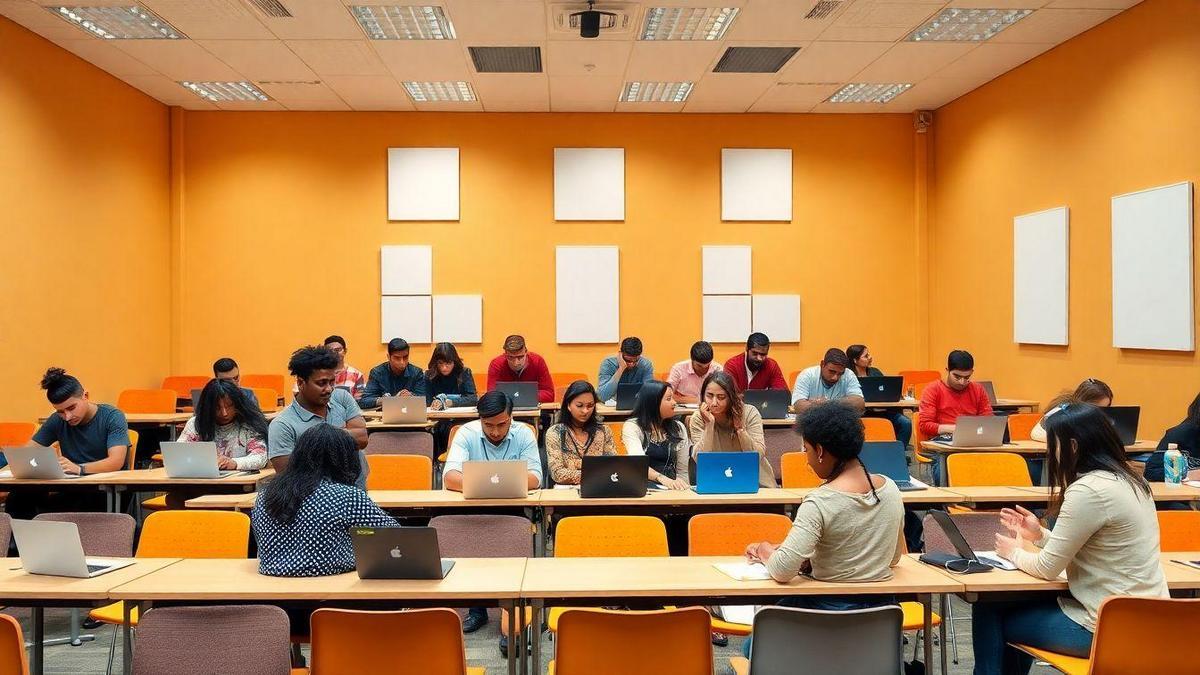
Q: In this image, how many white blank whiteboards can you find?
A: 12